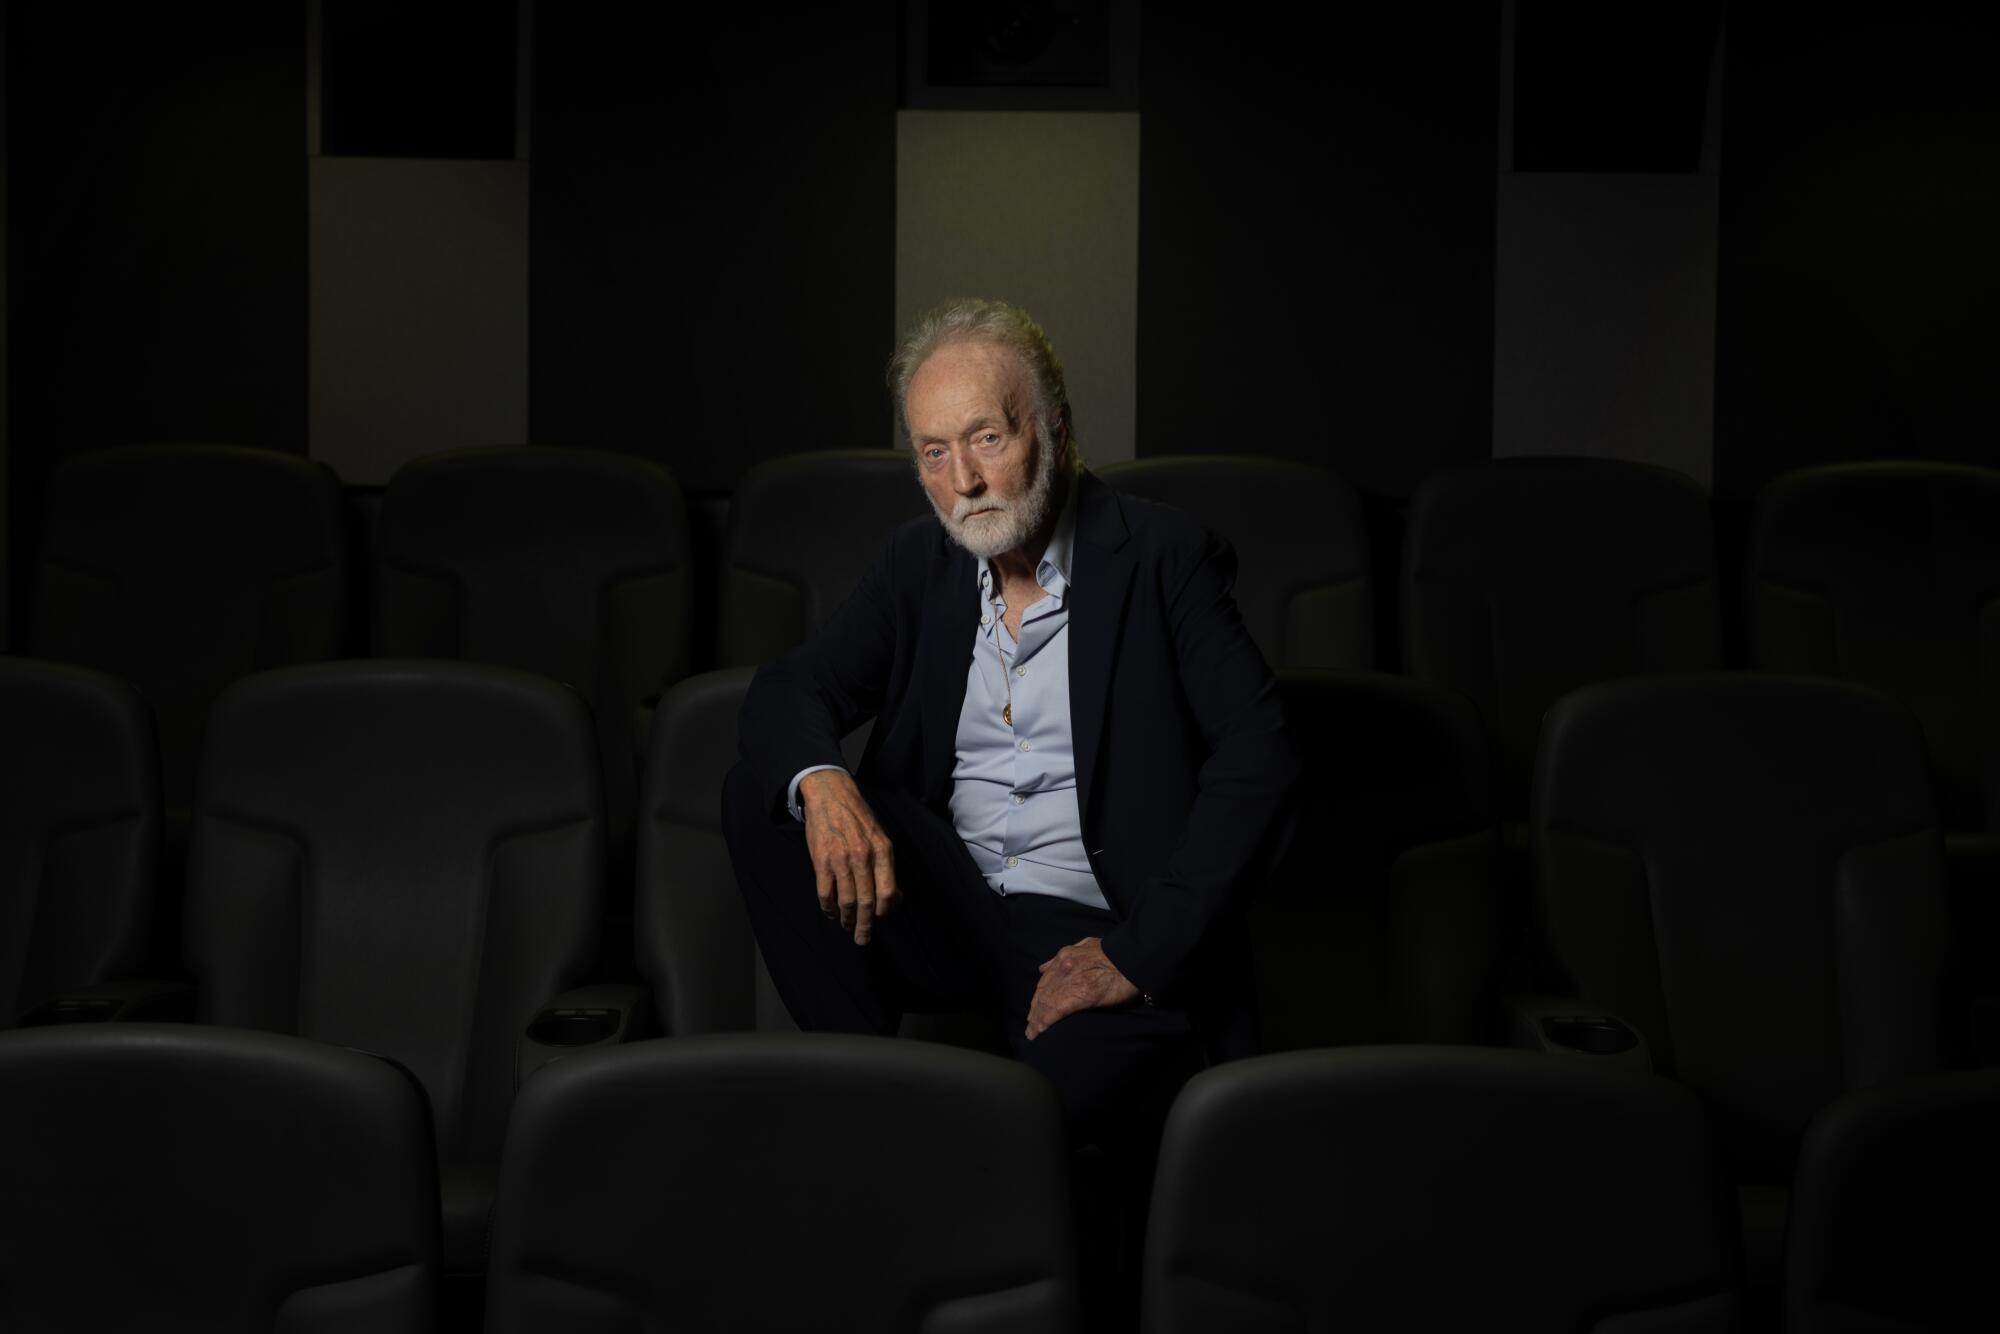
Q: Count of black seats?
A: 15